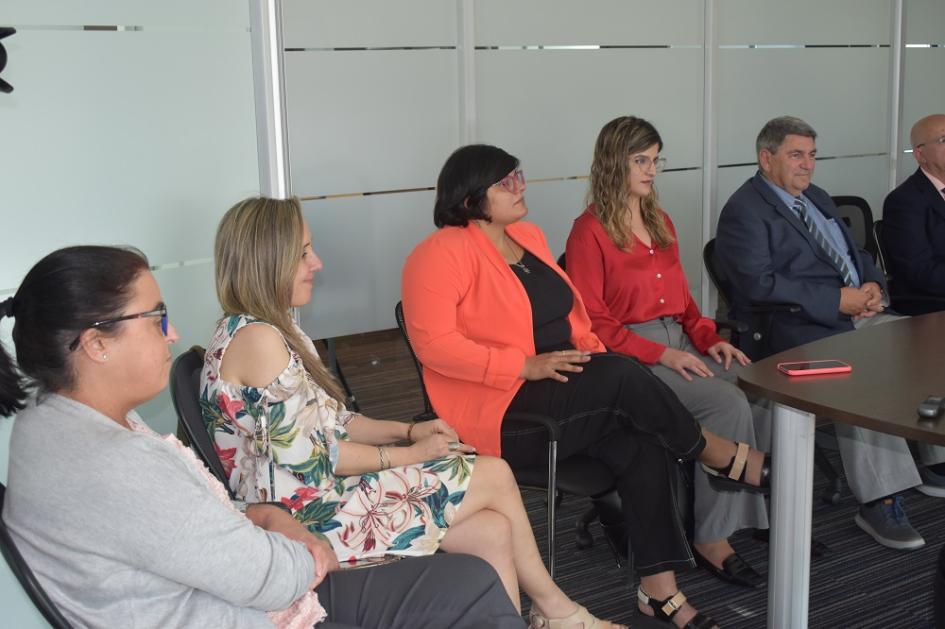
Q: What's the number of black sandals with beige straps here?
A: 2